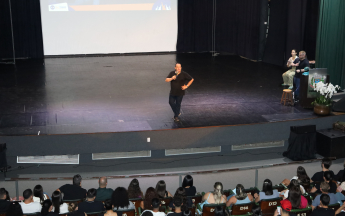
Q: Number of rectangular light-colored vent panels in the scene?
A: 4